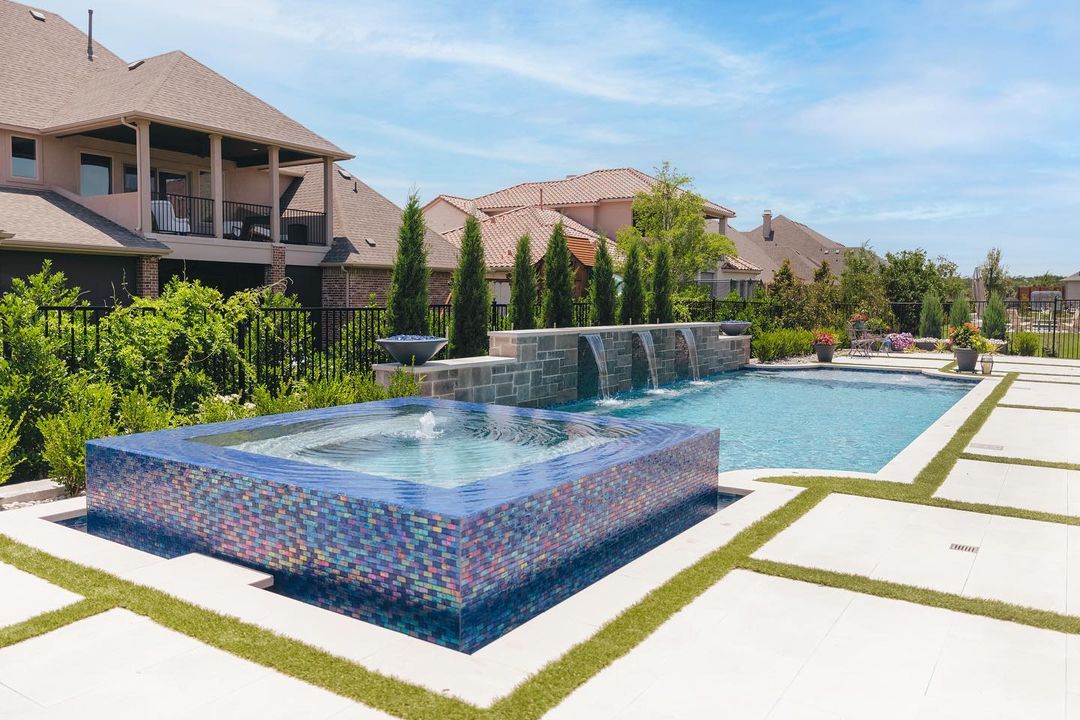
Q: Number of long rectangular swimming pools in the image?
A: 1